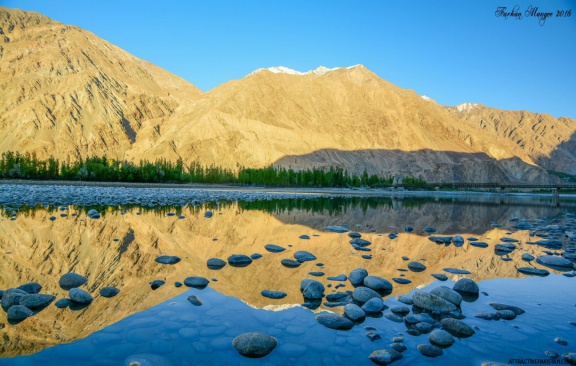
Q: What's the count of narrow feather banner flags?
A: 0